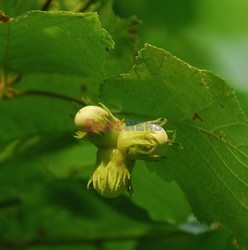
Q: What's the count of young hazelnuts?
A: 3